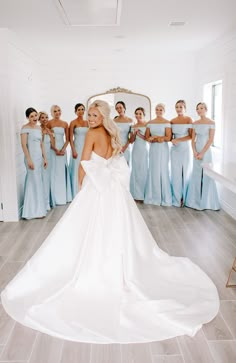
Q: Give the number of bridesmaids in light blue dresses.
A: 9